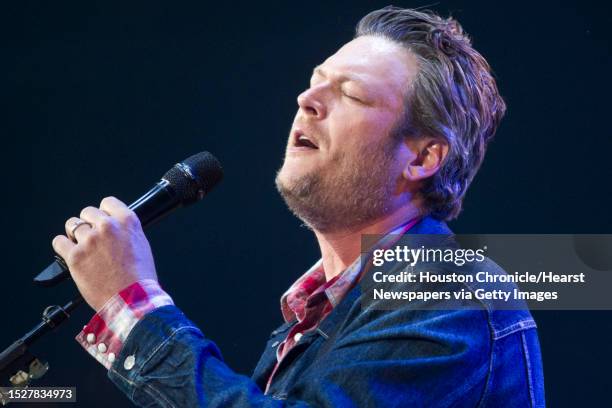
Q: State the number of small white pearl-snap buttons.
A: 4